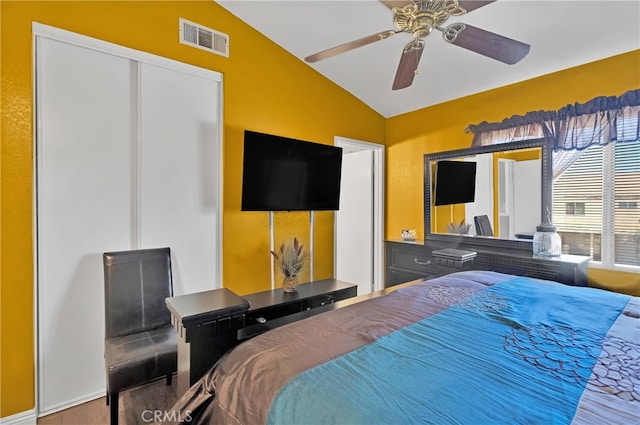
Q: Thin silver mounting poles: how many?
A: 2